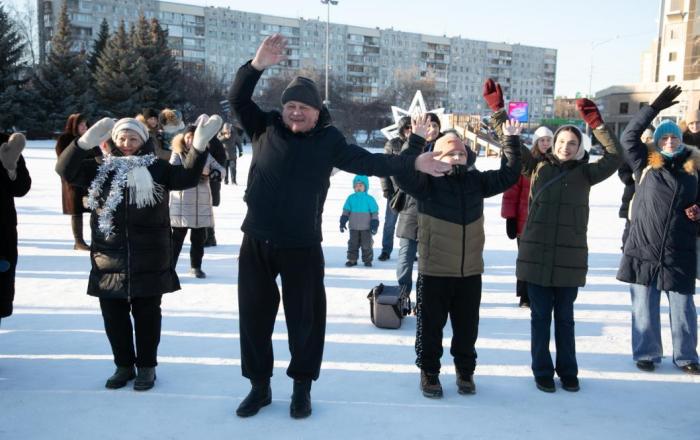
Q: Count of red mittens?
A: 2